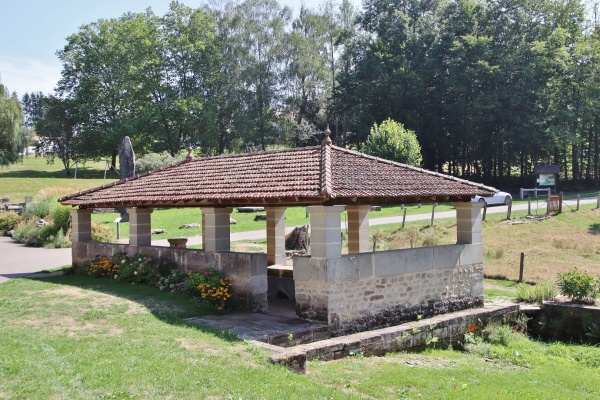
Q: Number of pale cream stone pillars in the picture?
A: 7